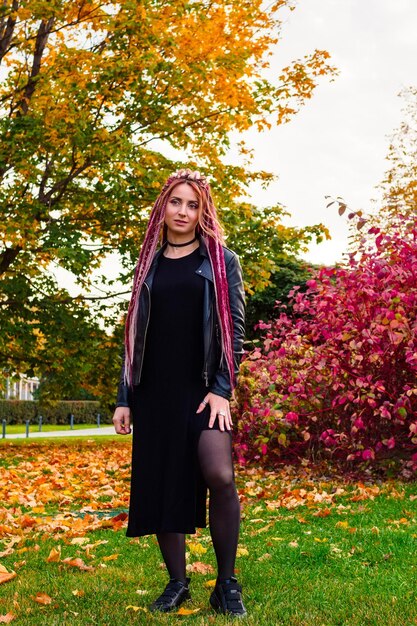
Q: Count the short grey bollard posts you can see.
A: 5